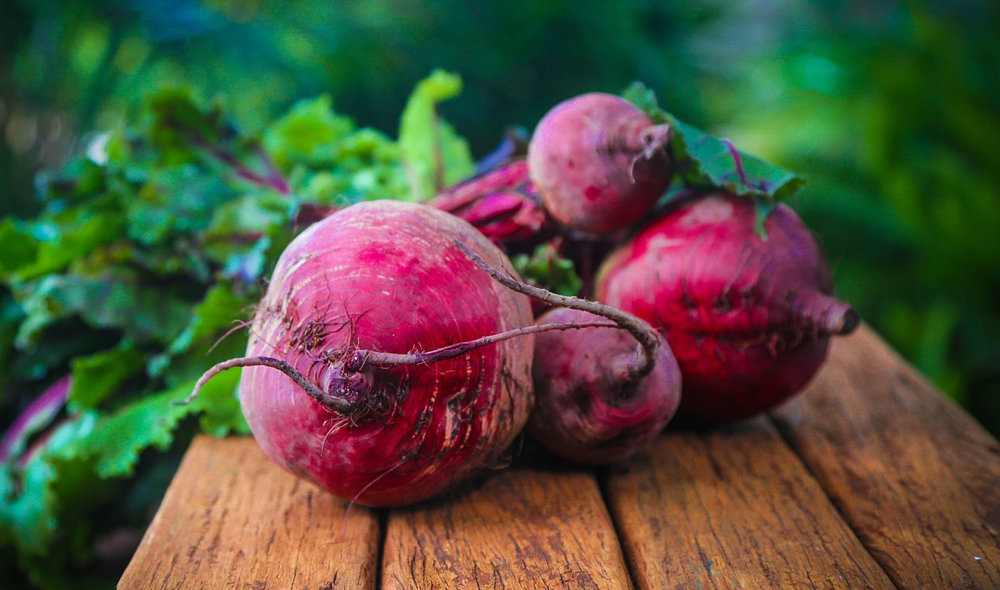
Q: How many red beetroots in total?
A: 4